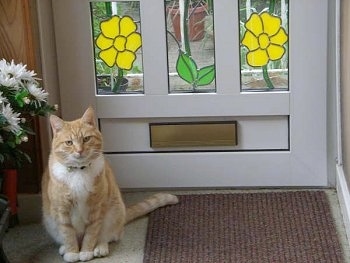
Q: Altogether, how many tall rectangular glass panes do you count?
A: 3